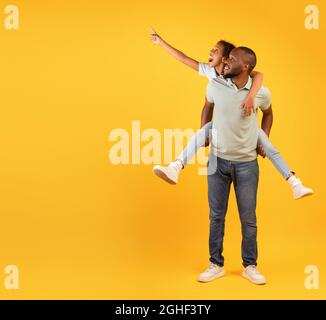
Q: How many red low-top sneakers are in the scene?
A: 0